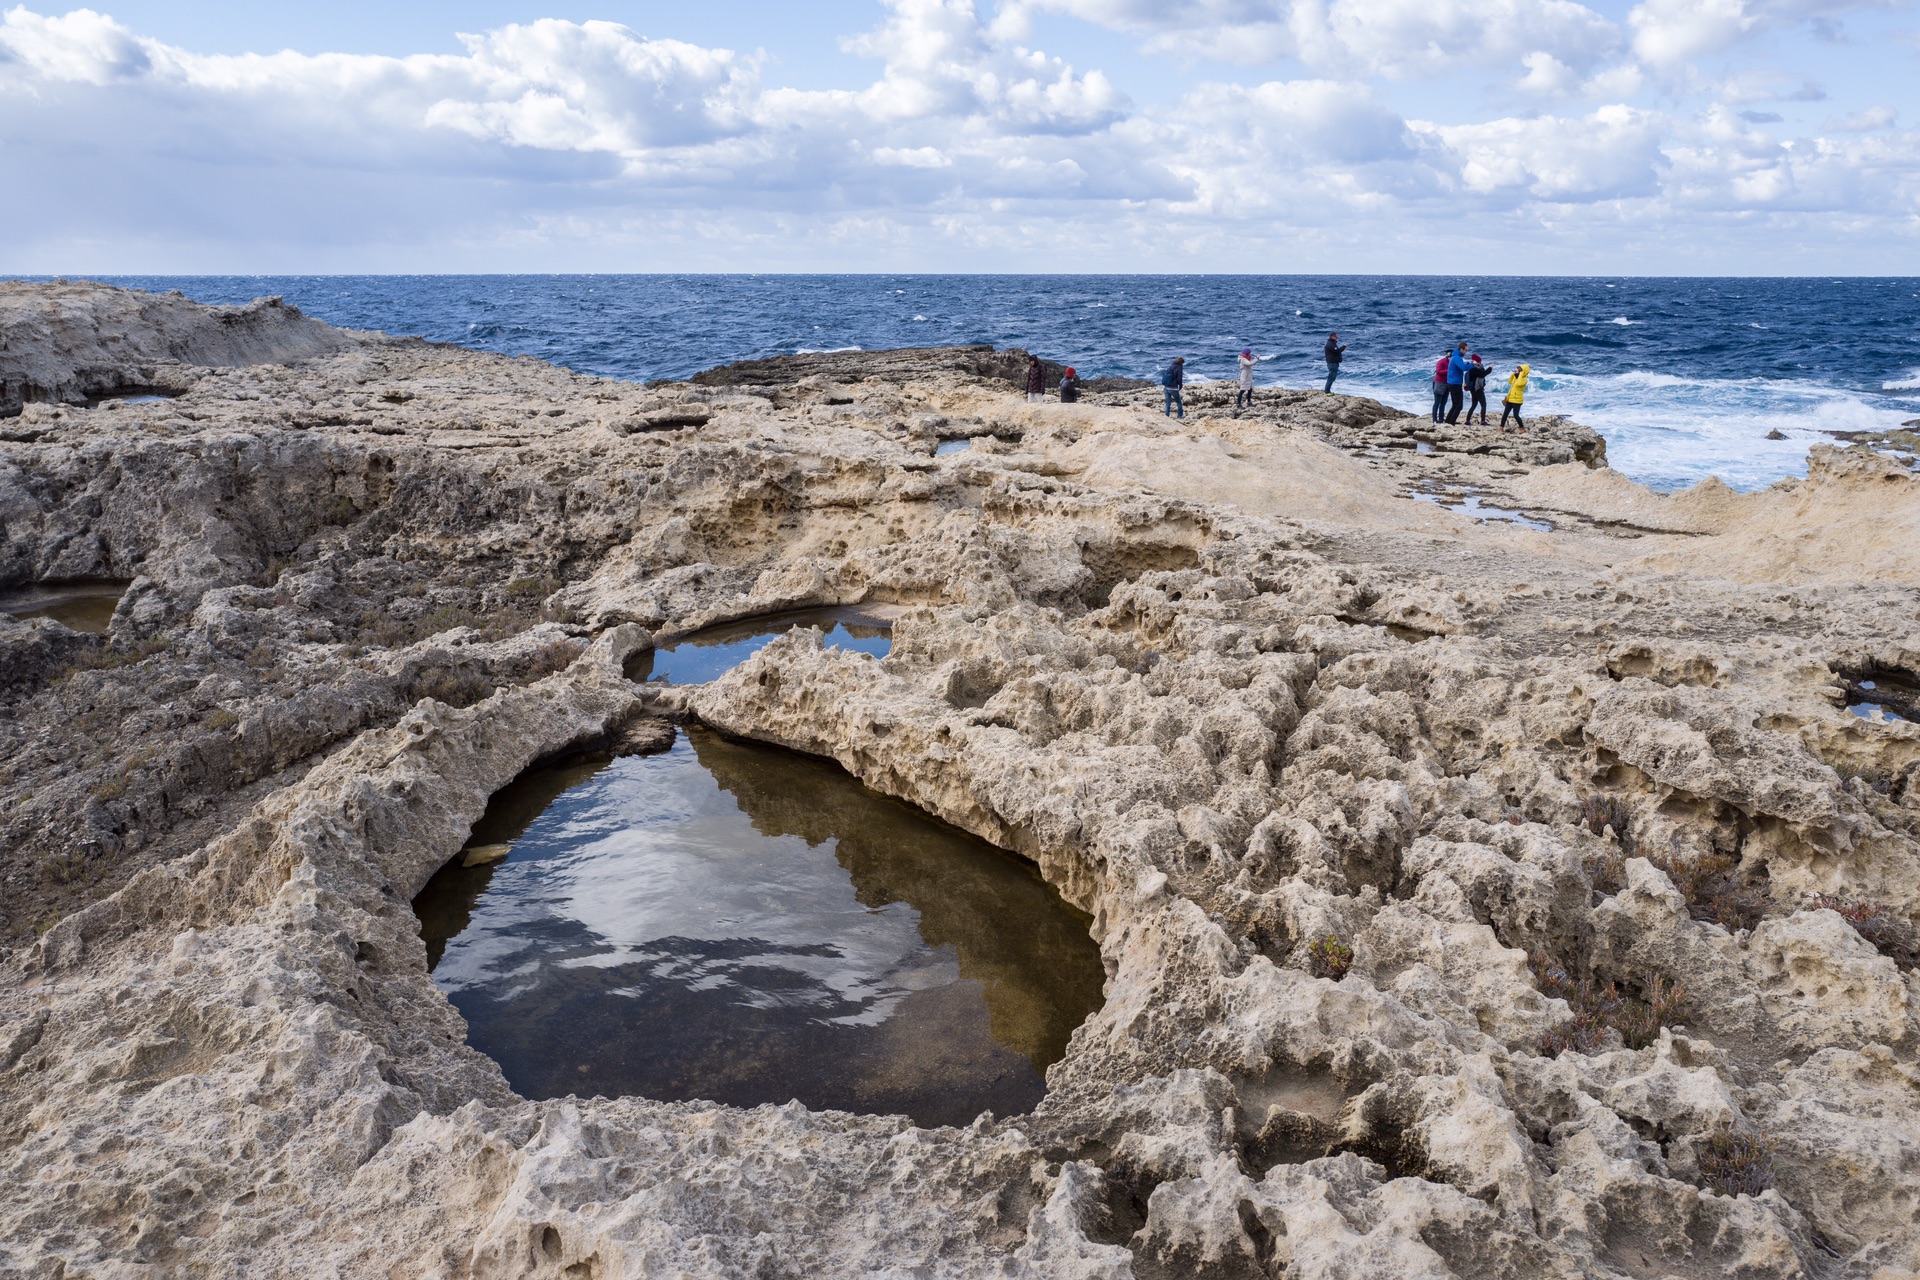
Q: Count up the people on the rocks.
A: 9